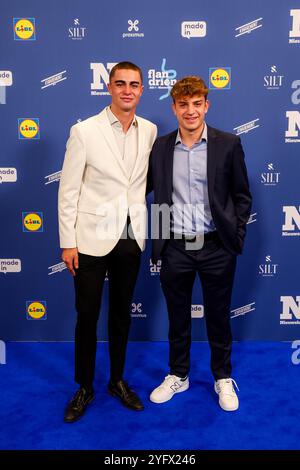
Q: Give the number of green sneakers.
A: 0